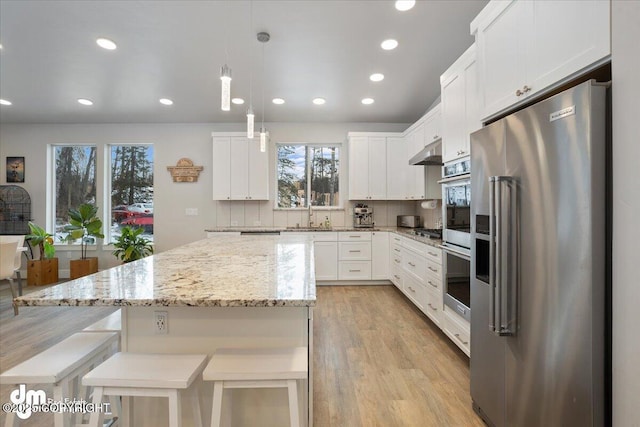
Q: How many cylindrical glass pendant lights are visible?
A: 3